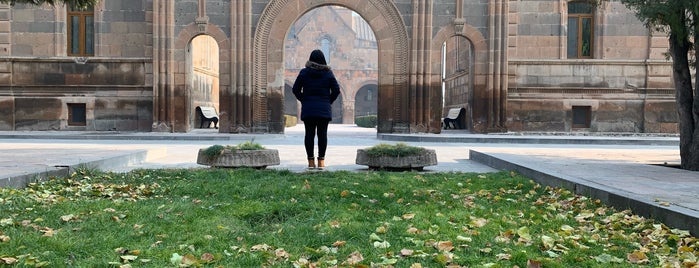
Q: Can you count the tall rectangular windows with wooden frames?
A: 2